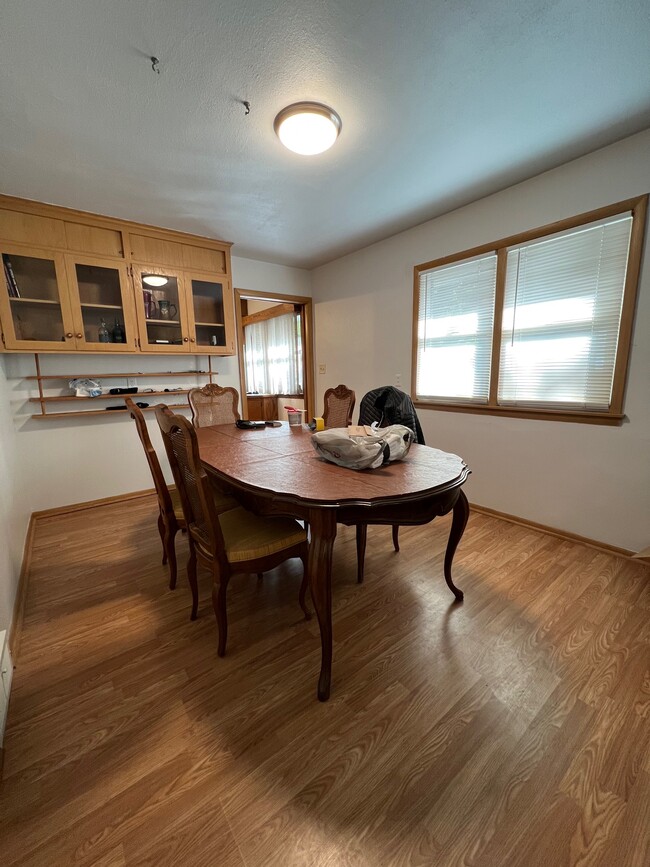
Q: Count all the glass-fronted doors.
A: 4